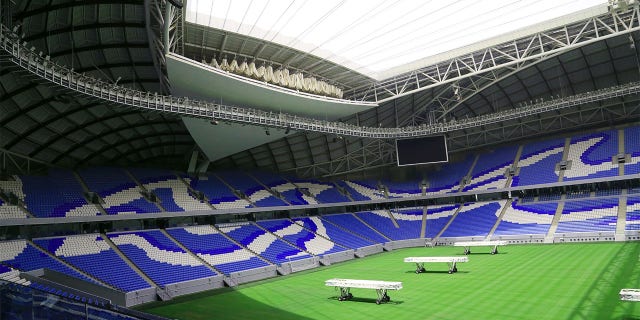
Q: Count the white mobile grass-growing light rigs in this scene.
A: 4